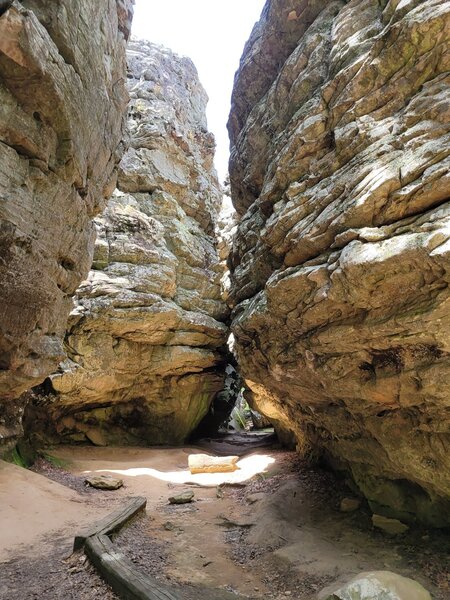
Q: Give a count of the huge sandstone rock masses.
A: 3